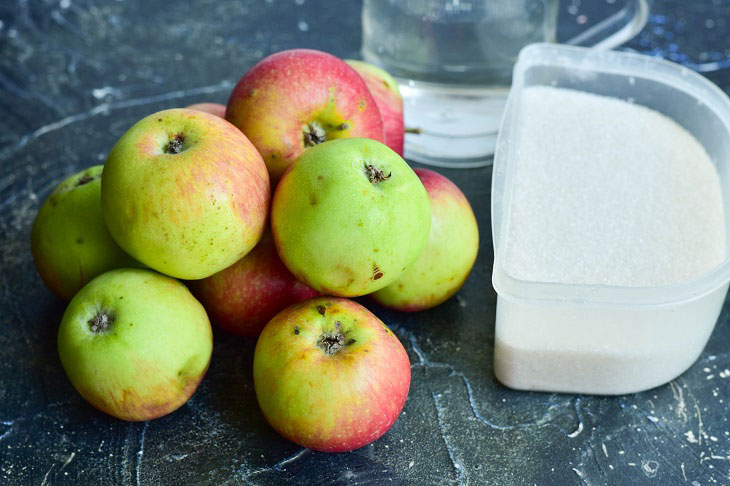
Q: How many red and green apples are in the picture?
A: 10